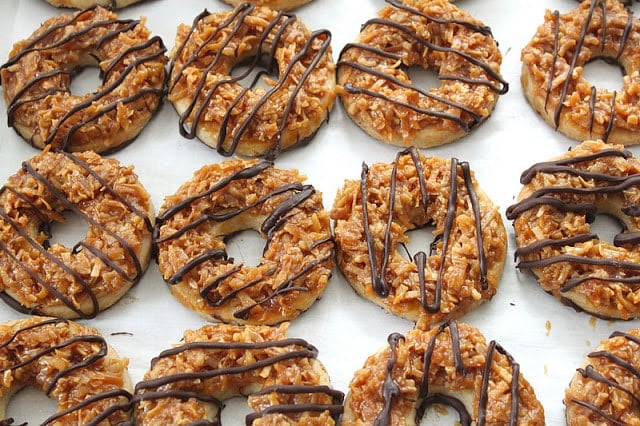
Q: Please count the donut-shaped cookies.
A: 12